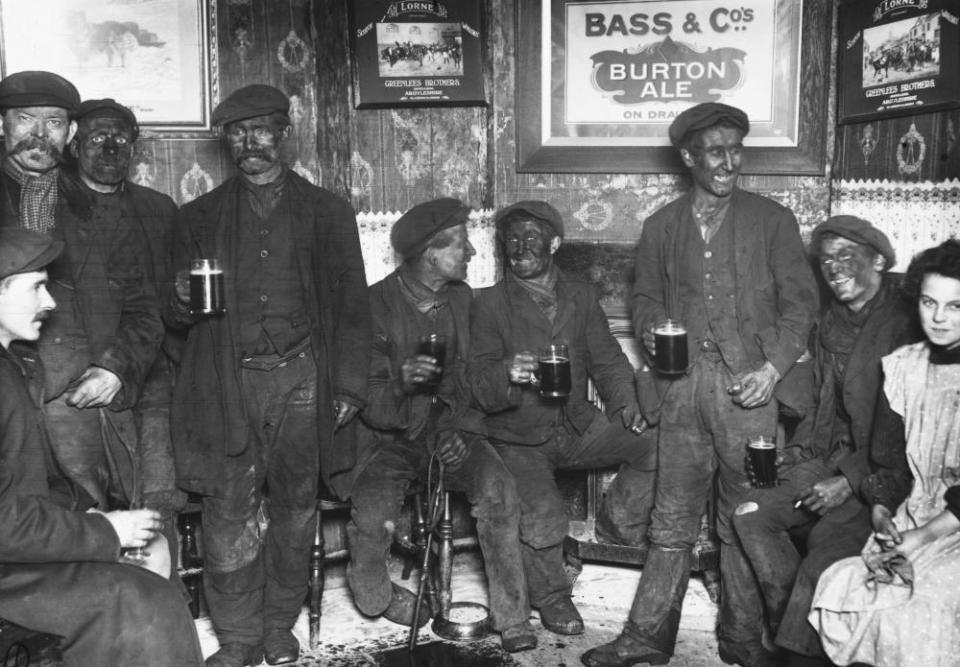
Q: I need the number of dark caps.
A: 8